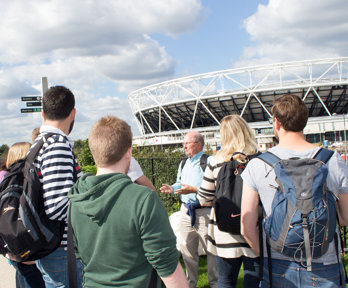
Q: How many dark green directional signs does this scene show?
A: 3